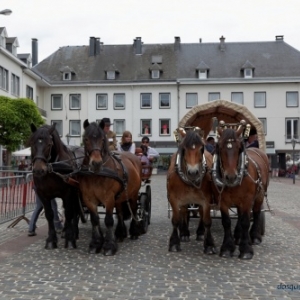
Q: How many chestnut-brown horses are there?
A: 3